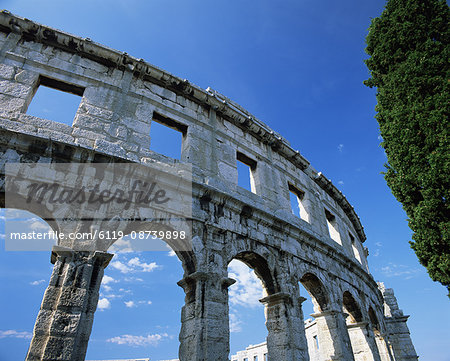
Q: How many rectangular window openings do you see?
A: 6